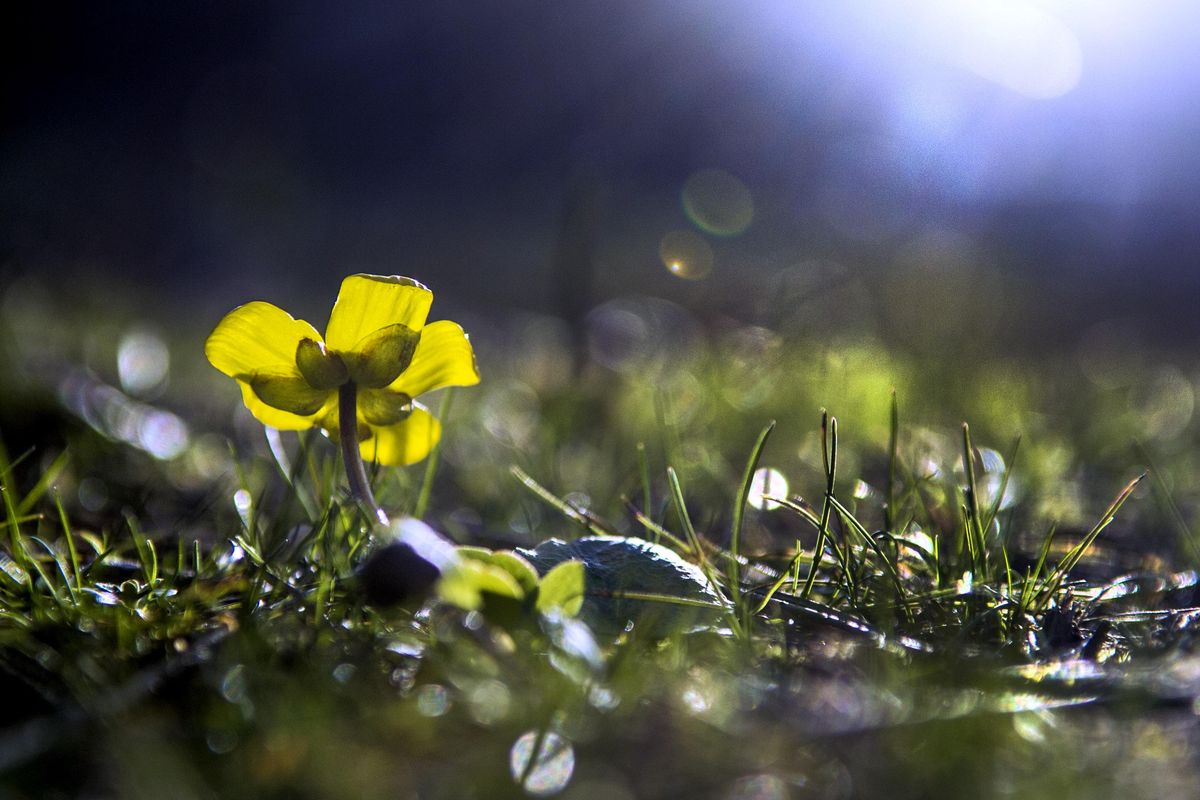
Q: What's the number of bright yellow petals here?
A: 5